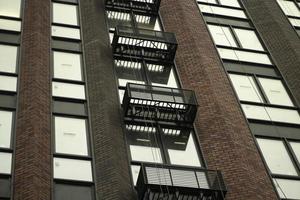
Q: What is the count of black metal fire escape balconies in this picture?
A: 4